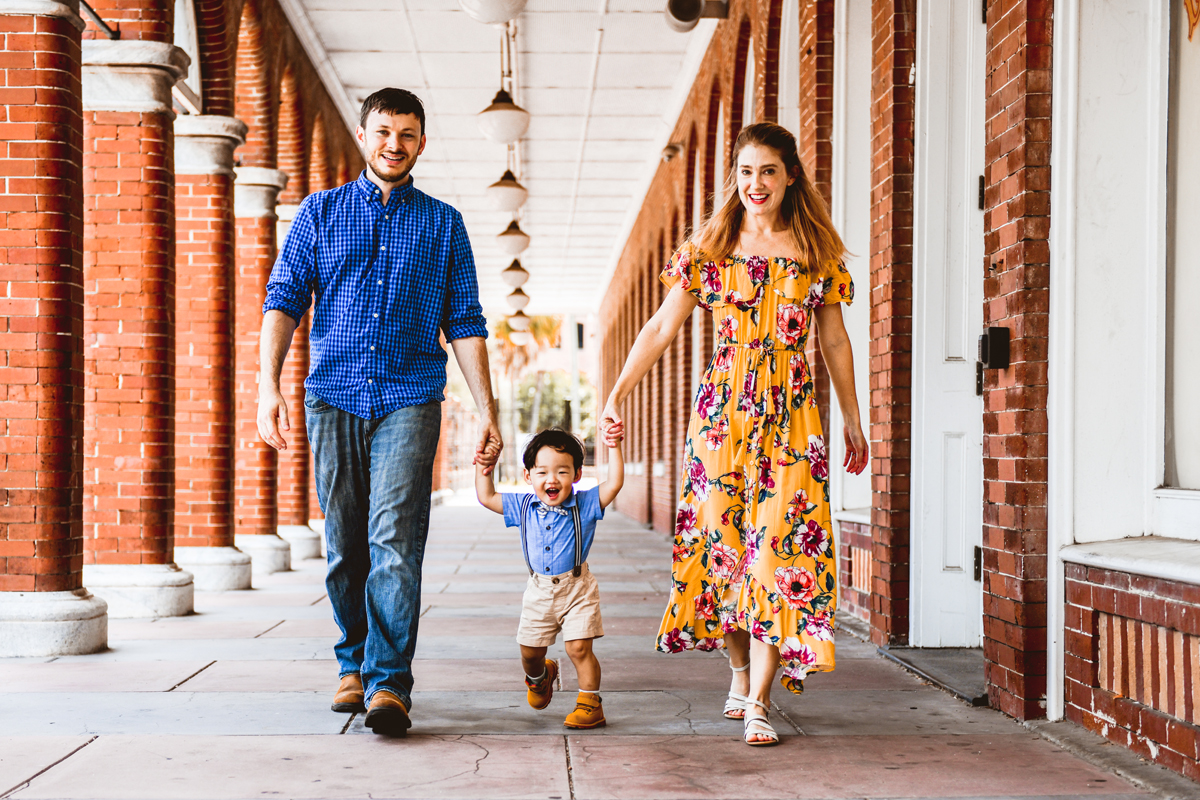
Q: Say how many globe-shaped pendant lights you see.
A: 8